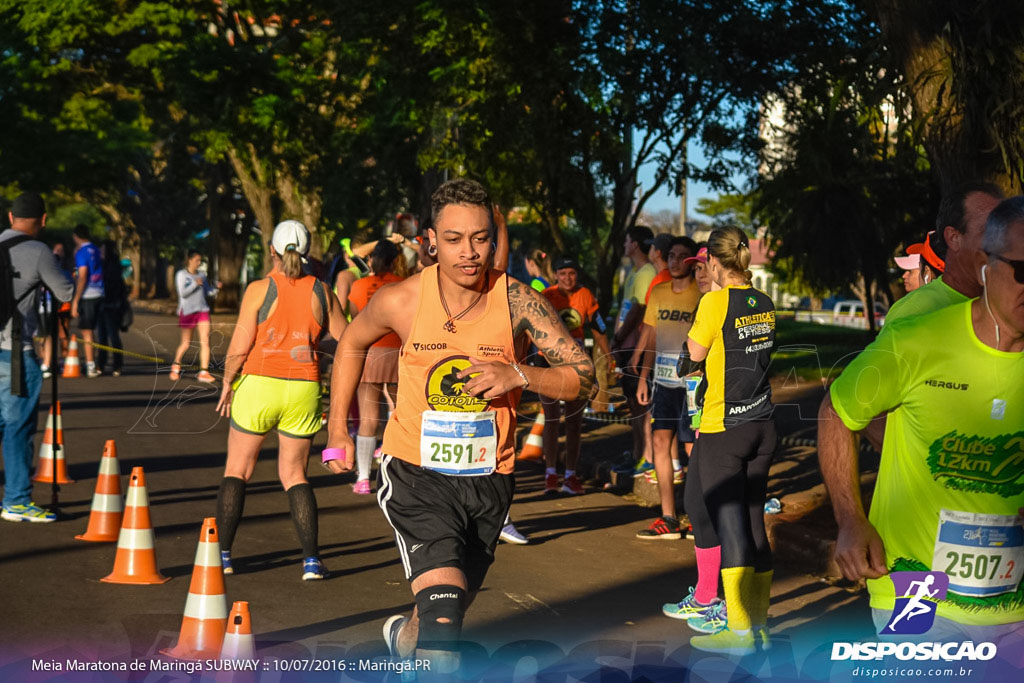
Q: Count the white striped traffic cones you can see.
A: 7